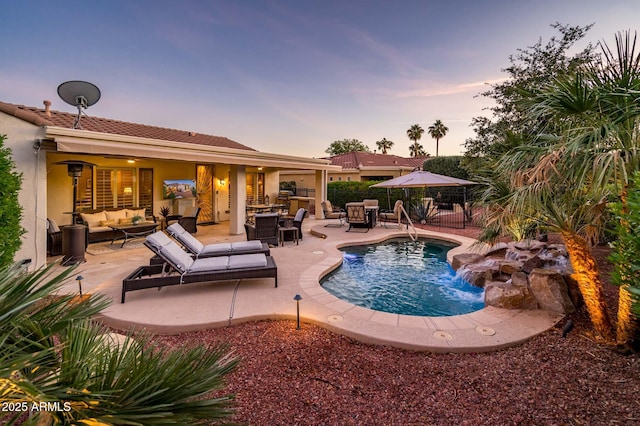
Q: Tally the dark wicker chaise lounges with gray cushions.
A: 2